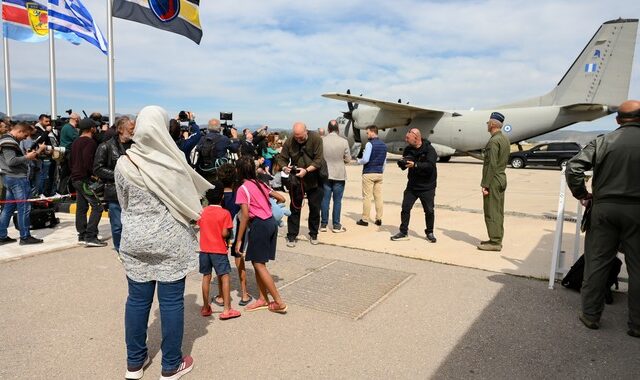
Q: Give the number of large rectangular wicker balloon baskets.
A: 0